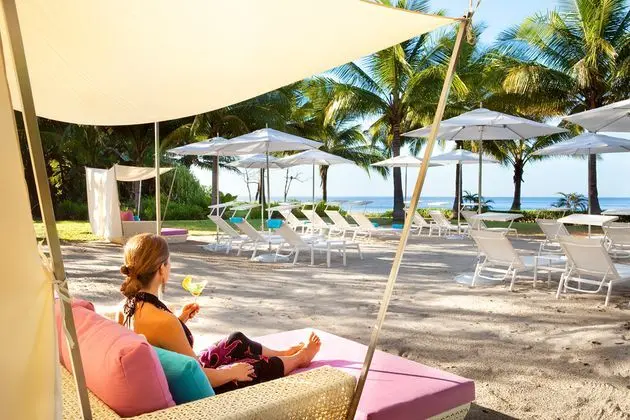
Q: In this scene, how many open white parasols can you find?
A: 9